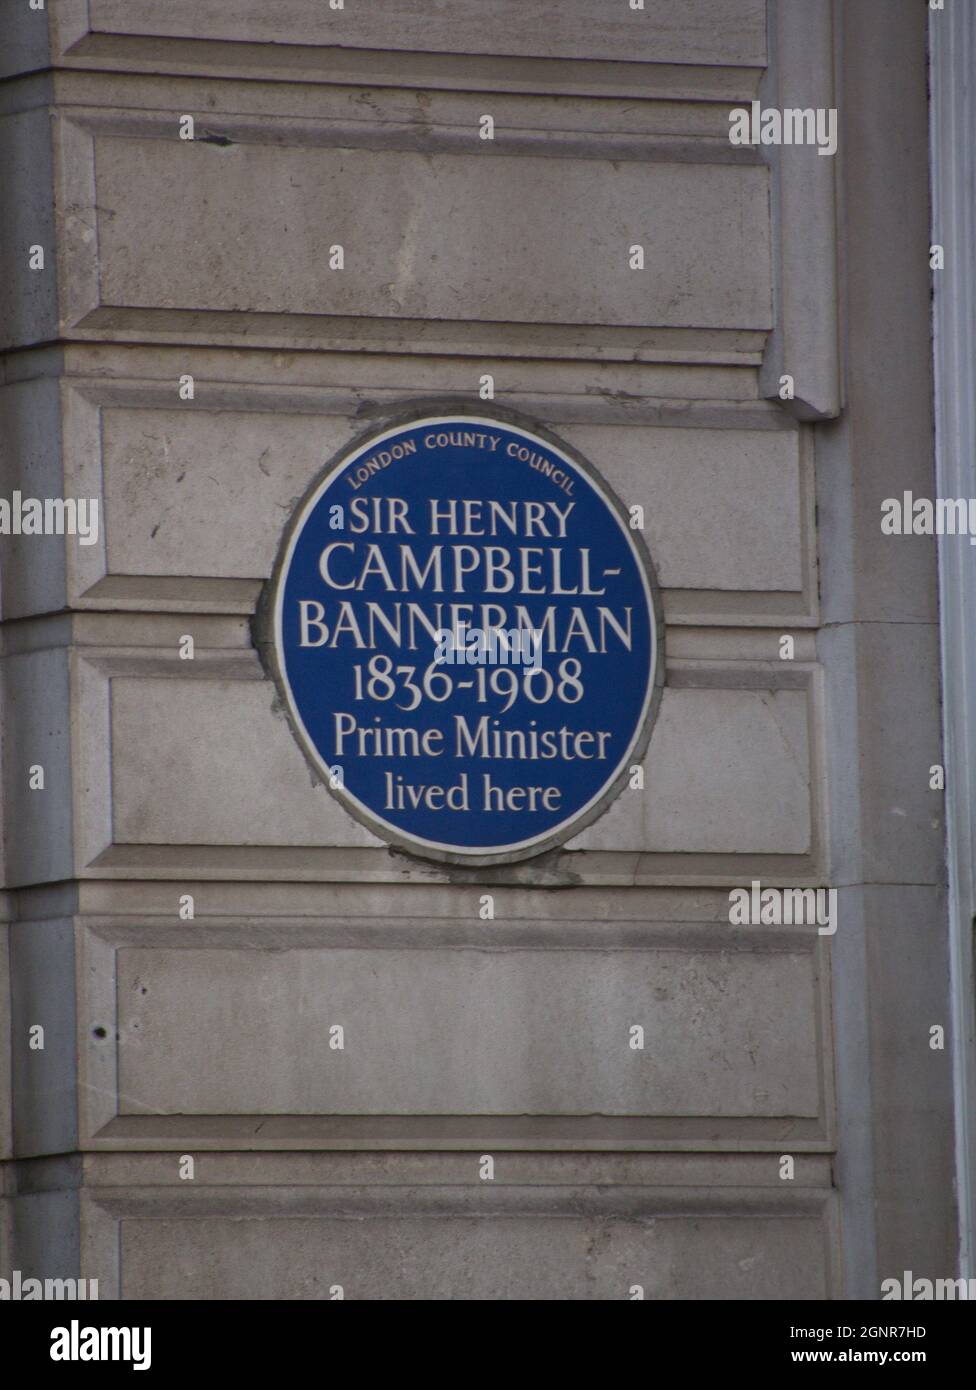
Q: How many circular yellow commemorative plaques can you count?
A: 0